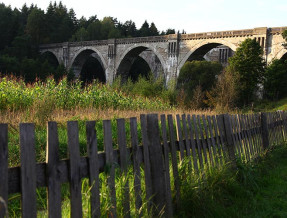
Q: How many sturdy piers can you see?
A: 4